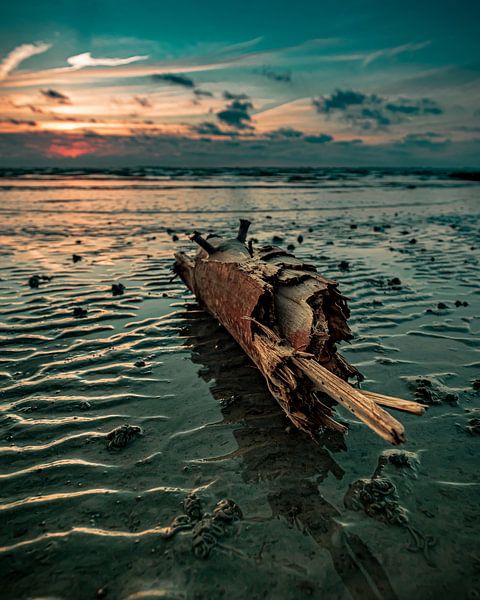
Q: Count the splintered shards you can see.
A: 2